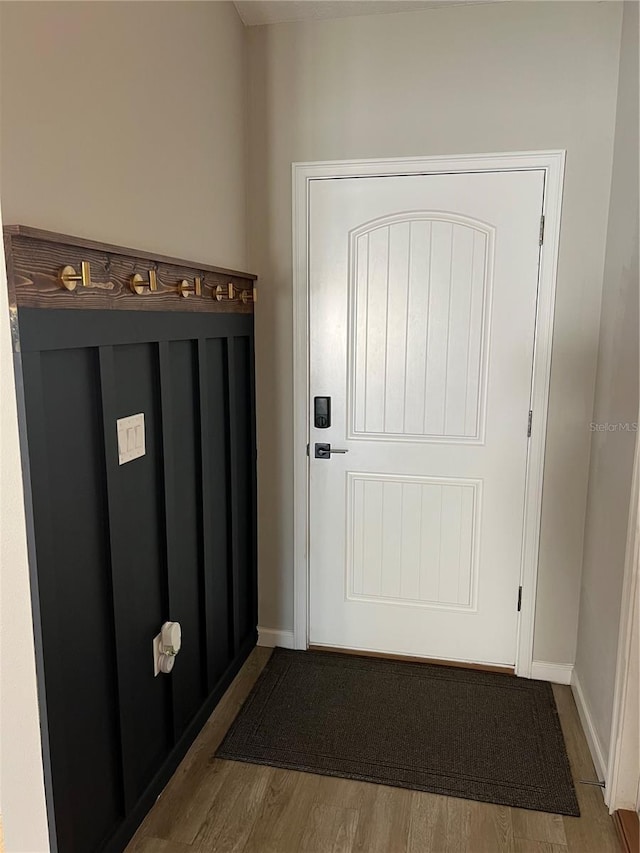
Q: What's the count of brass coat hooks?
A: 5